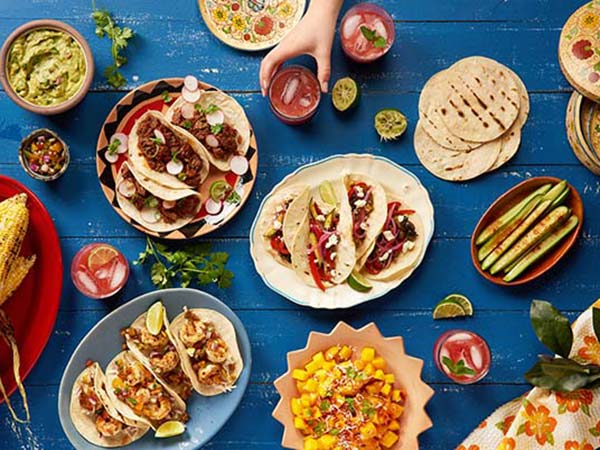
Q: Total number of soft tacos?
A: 11